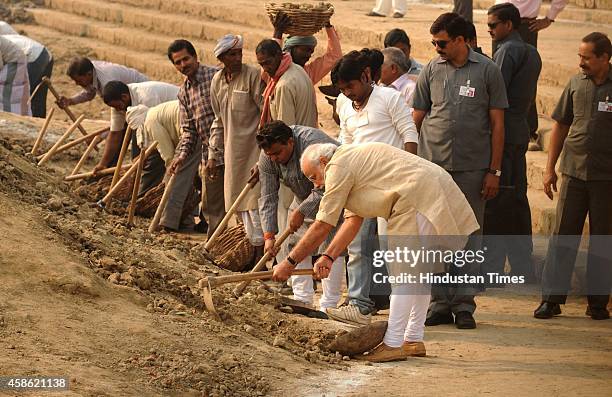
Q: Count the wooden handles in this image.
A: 13